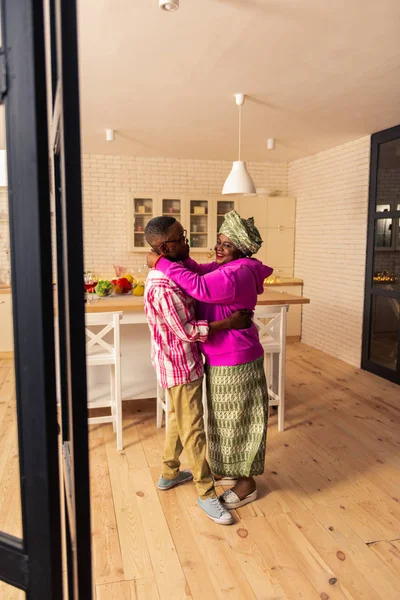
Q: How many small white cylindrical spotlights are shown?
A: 3